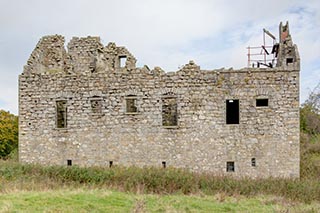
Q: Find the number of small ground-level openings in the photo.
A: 5